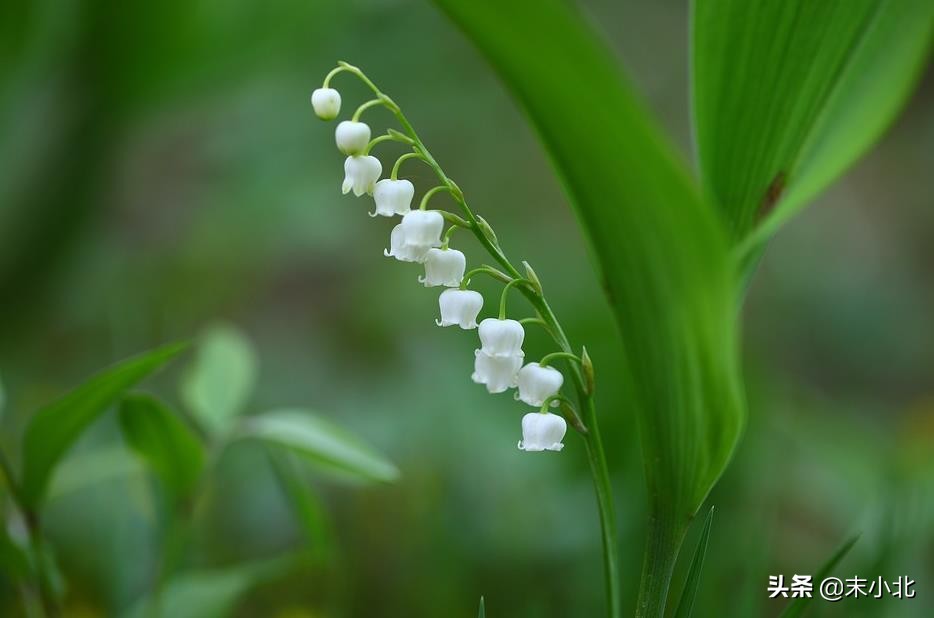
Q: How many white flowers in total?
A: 12